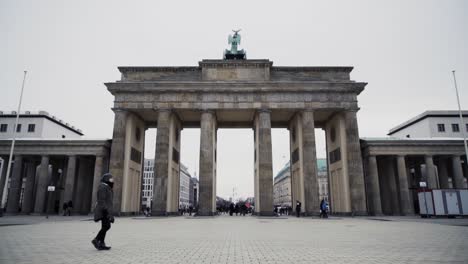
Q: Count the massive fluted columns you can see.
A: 6